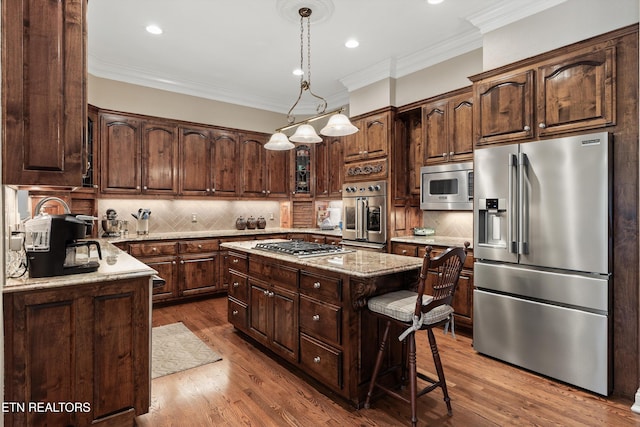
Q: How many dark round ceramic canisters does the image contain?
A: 3